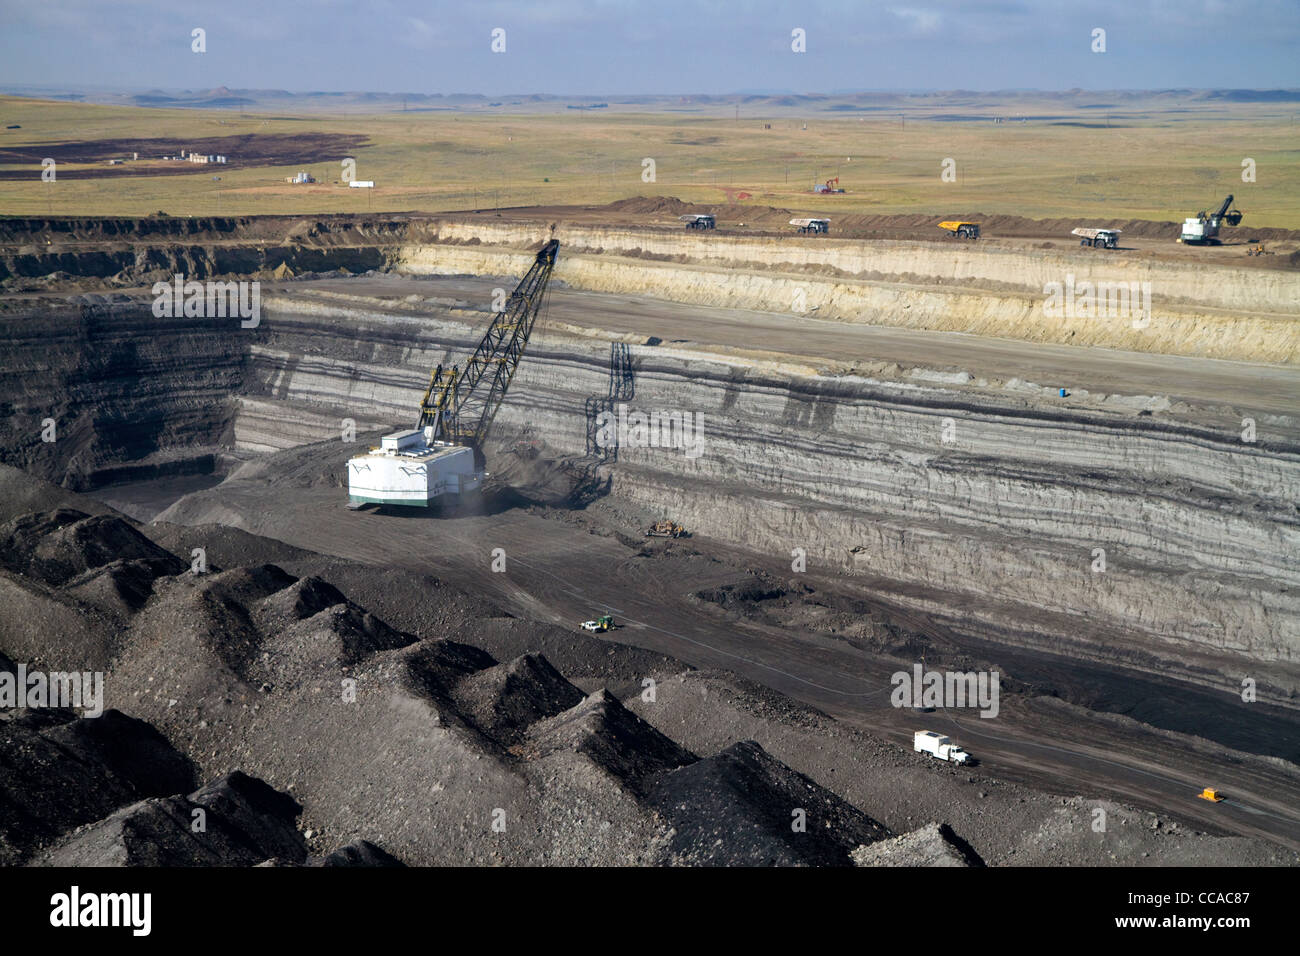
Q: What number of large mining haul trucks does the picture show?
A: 4